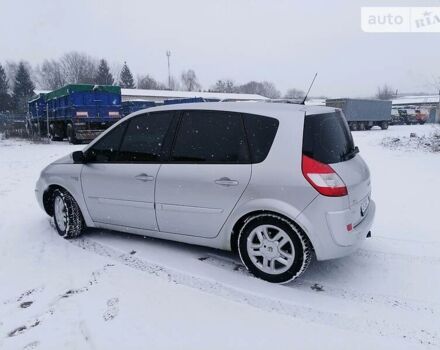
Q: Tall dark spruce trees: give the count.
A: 4